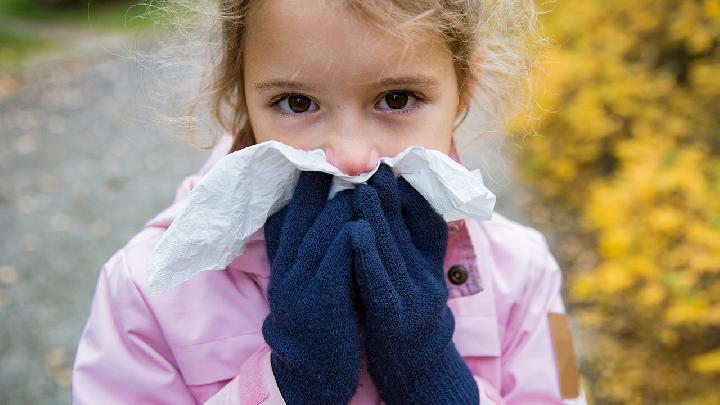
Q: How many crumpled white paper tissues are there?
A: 1